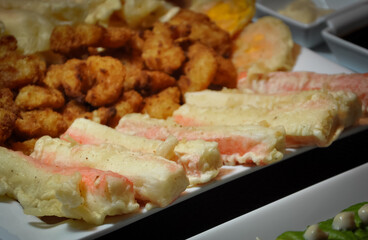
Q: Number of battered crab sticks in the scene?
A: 7